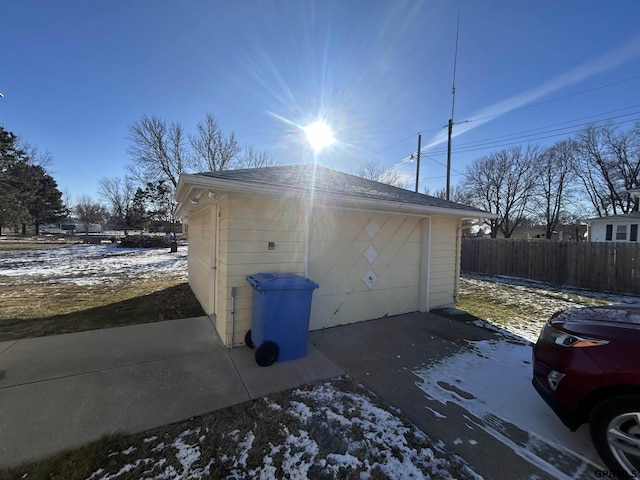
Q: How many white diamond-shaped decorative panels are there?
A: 3